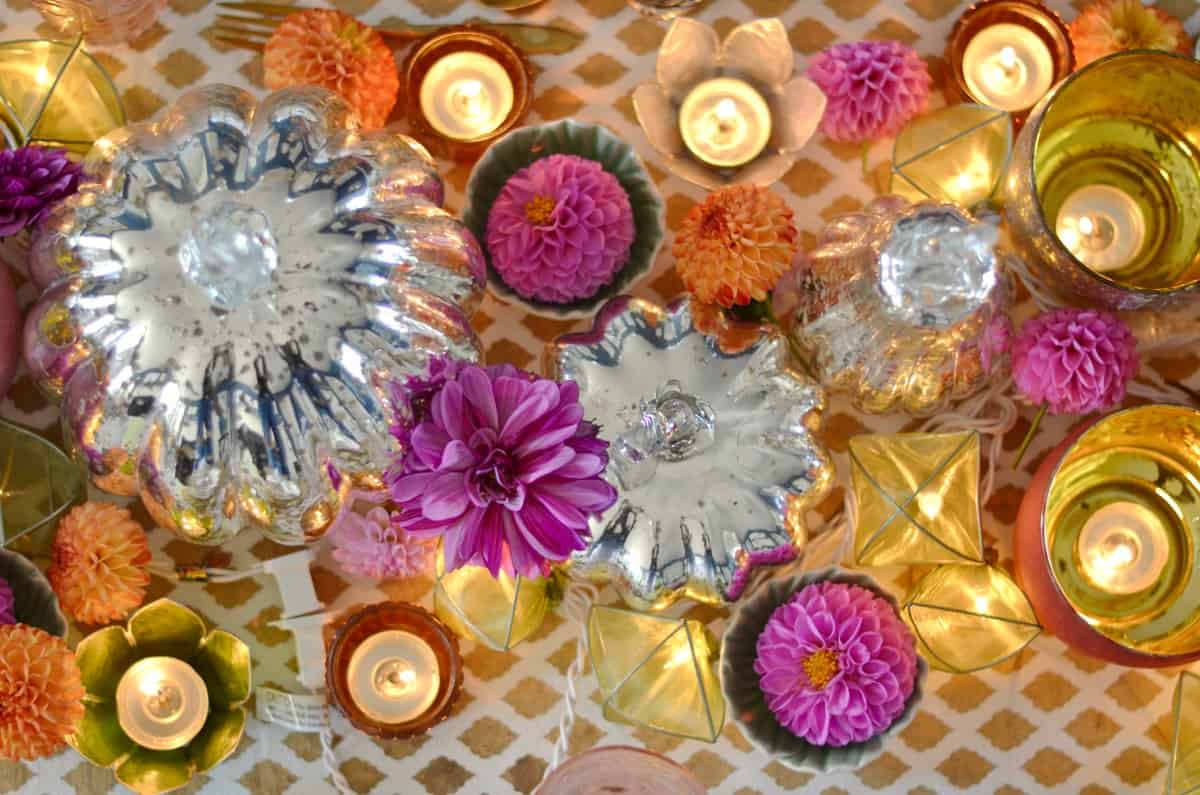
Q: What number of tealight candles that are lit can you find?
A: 7